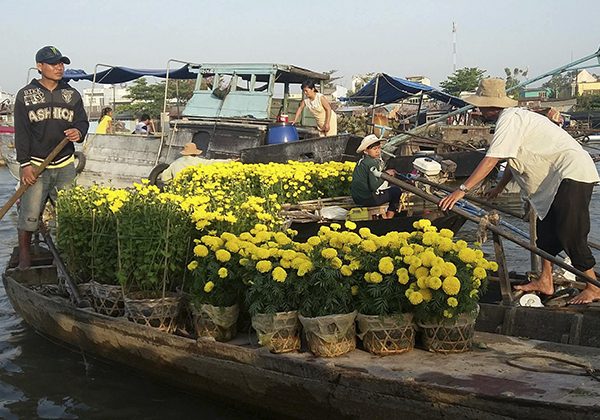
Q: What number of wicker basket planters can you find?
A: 7